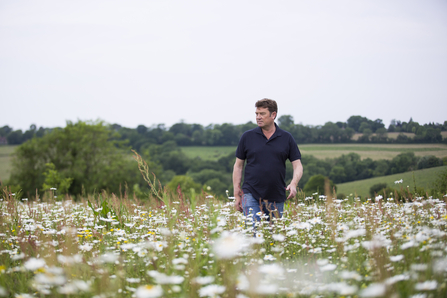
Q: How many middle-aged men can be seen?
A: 1